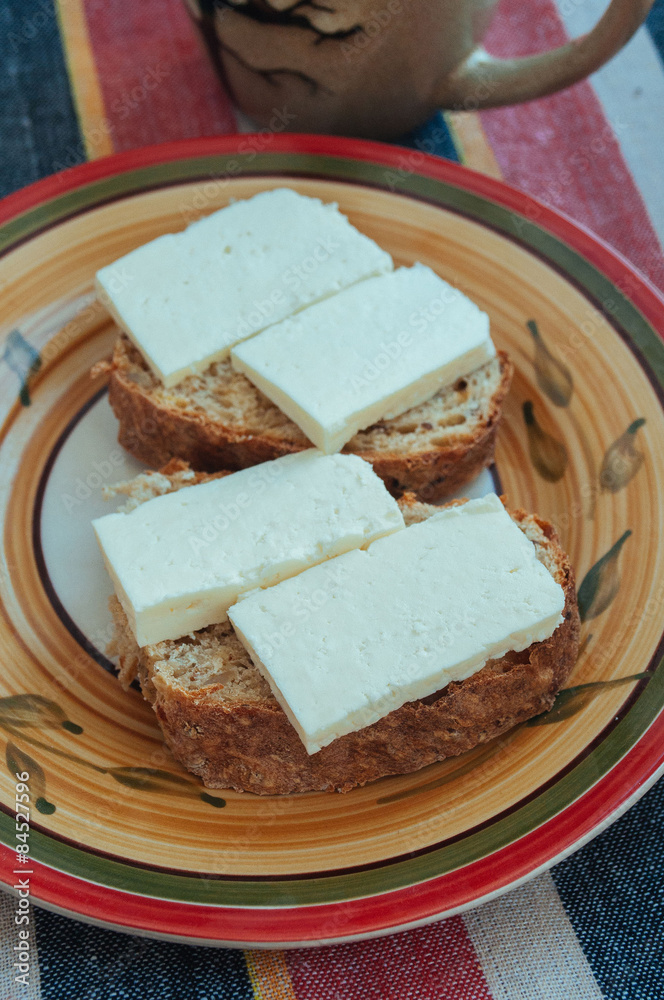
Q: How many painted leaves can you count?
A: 9